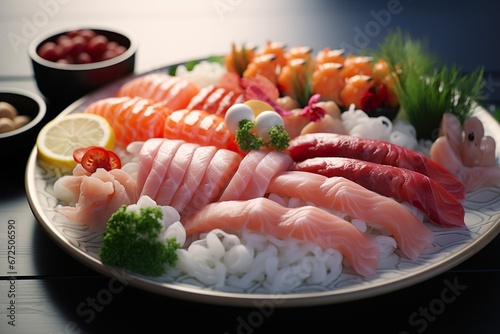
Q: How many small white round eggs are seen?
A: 2